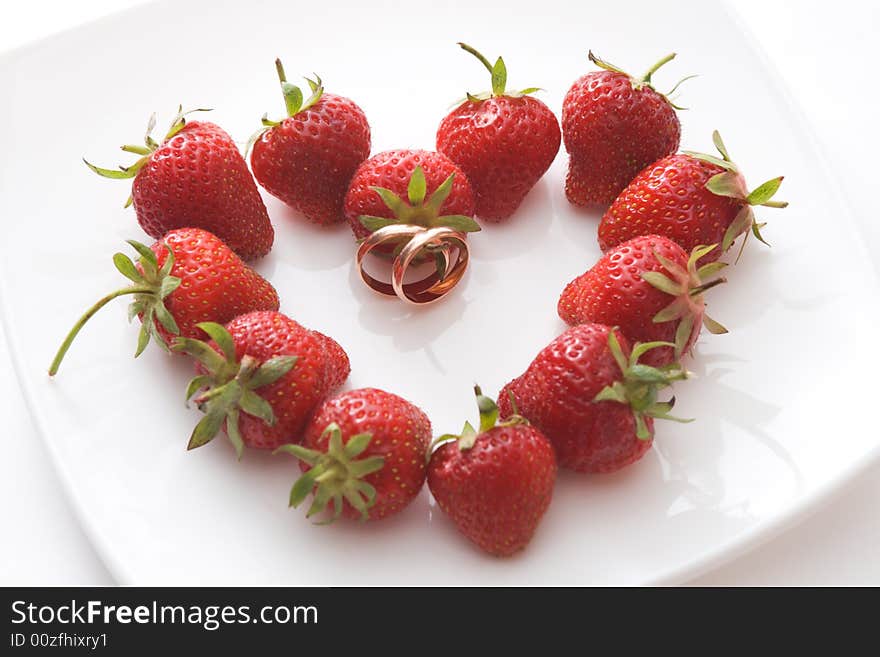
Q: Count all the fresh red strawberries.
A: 12